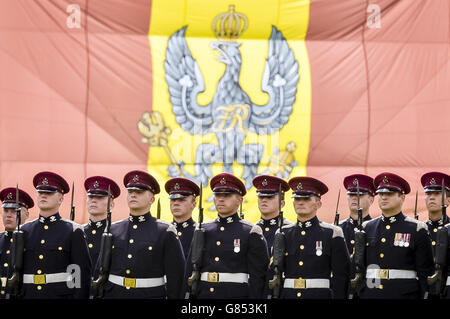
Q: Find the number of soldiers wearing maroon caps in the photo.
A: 11